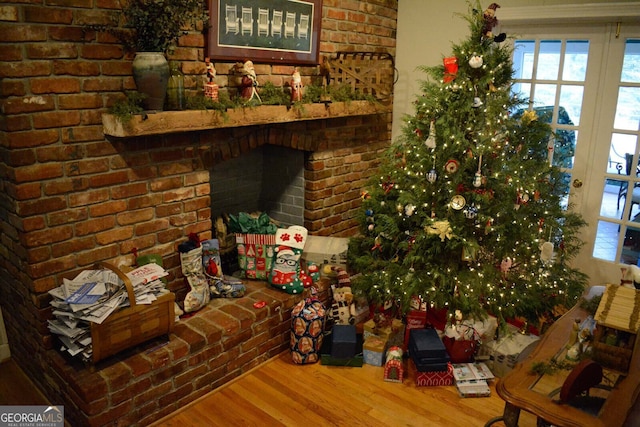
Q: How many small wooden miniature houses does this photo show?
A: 1